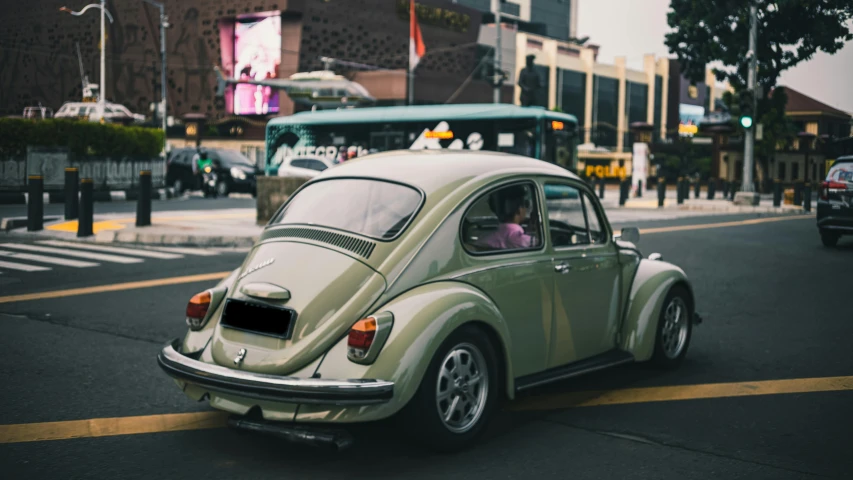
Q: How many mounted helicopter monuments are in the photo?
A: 1